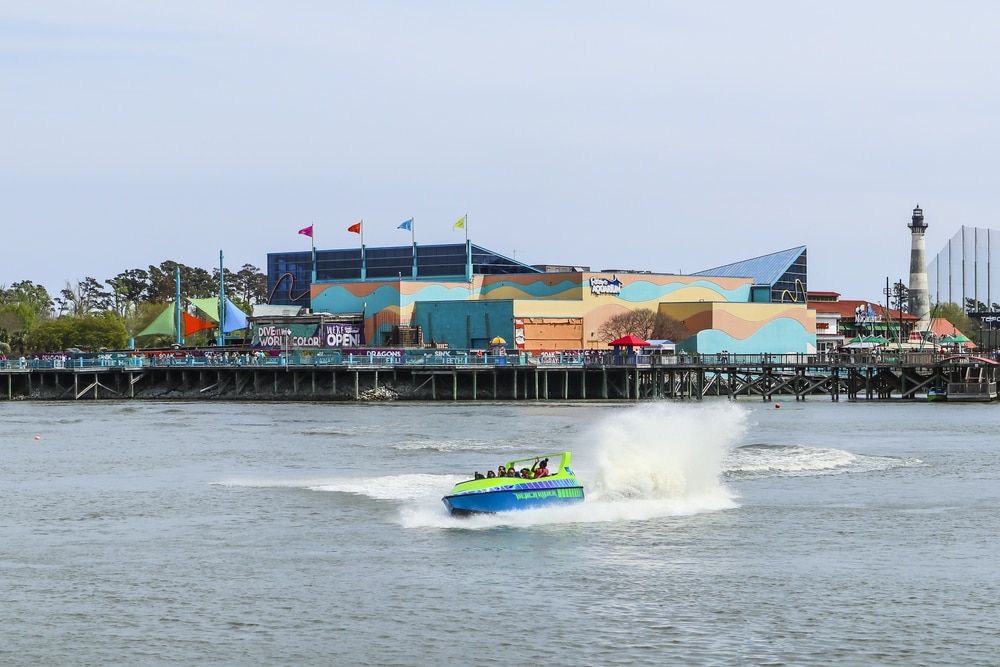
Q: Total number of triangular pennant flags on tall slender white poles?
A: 4